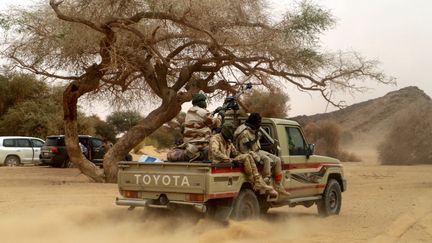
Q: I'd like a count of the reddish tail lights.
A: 3